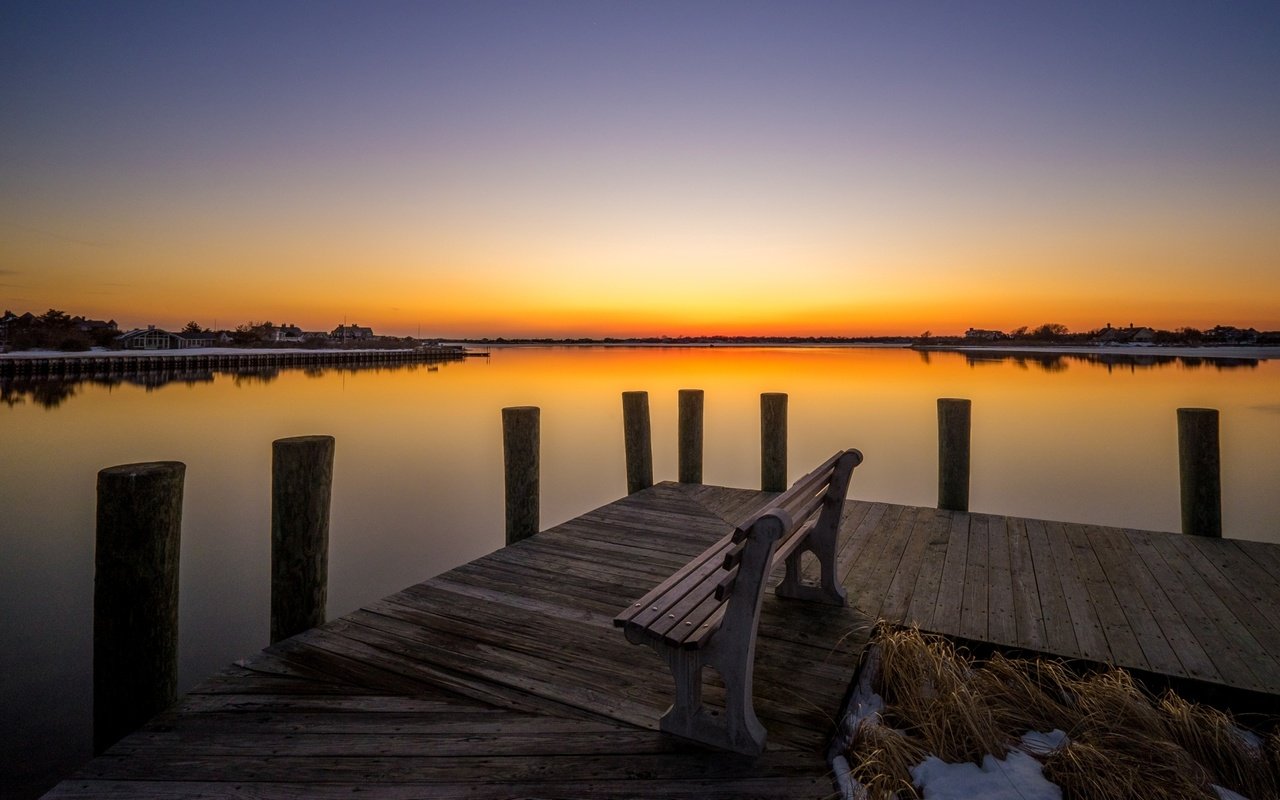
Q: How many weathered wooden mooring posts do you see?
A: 8